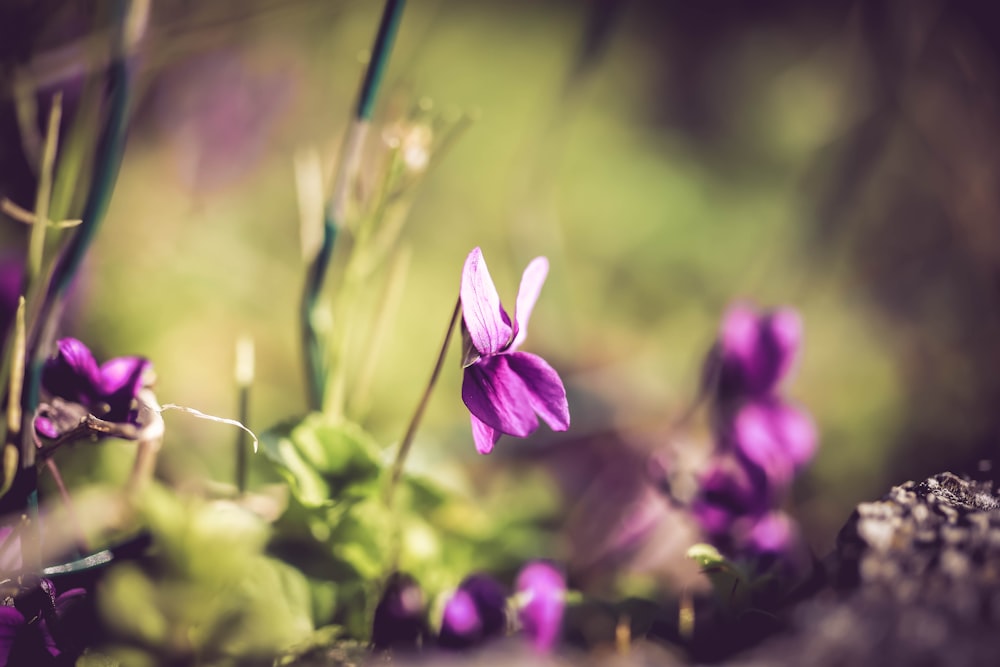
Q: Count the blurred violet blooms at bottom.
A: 3